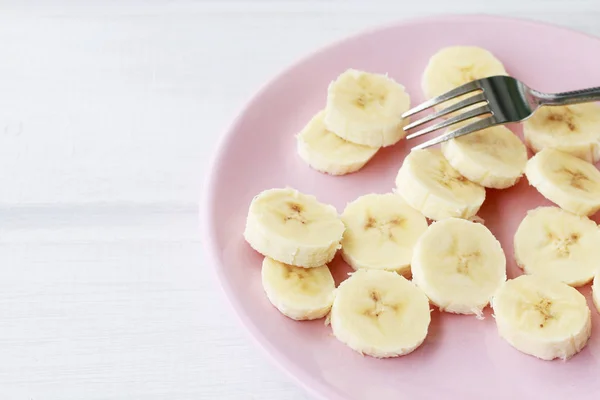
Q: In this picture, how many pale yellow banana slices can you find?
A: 15